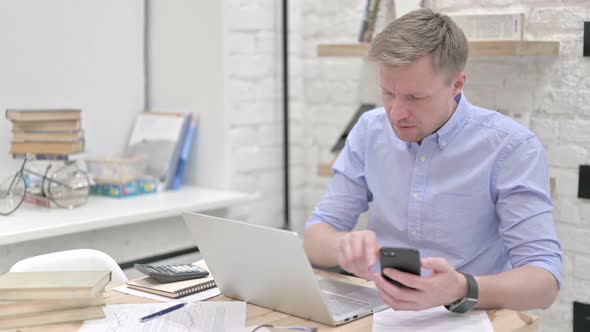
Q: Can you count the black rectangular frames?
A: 3